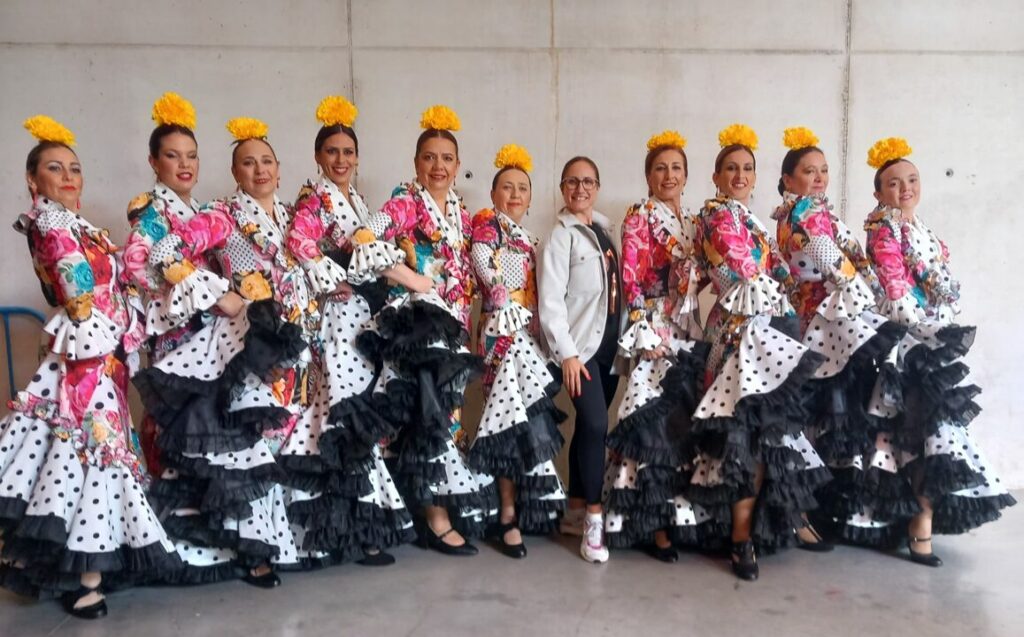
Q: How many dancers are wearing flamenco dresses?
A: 10